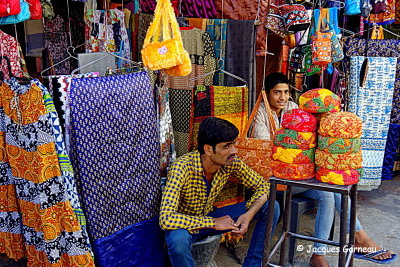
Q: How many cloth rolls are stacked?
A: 9